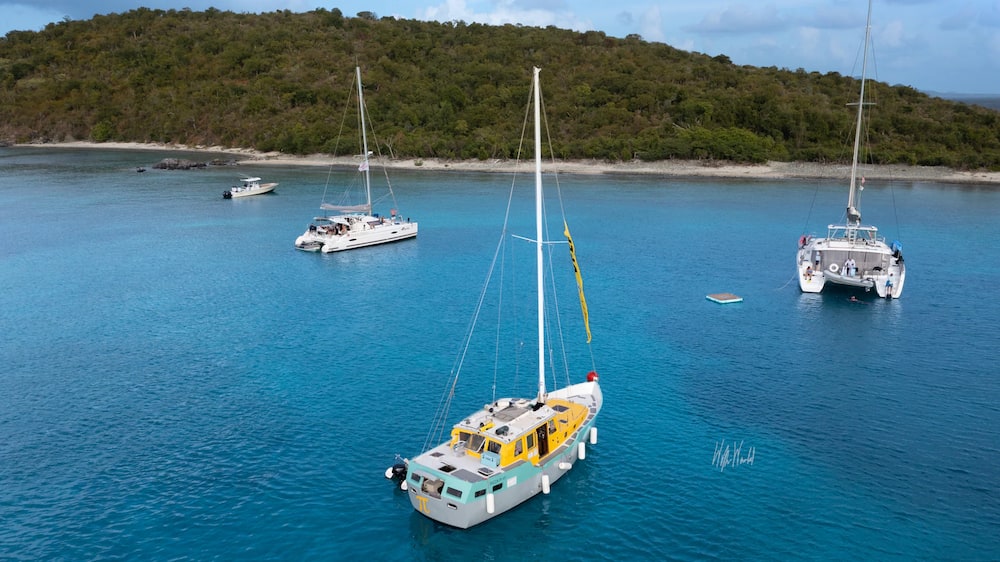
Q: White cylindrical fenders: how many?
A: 5